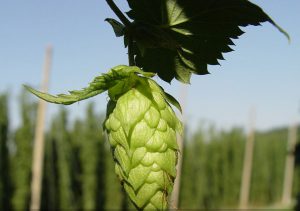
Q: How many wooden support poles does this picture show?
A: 4